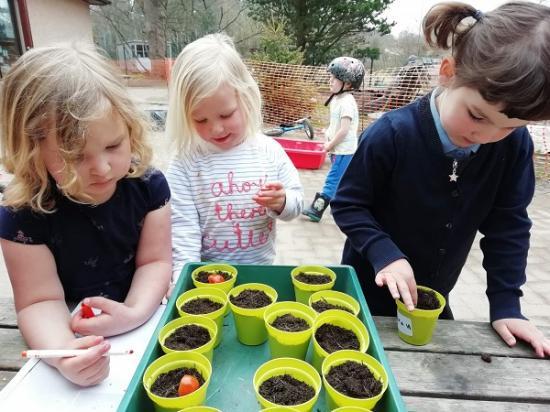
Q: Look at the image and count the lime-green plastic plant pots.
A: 15